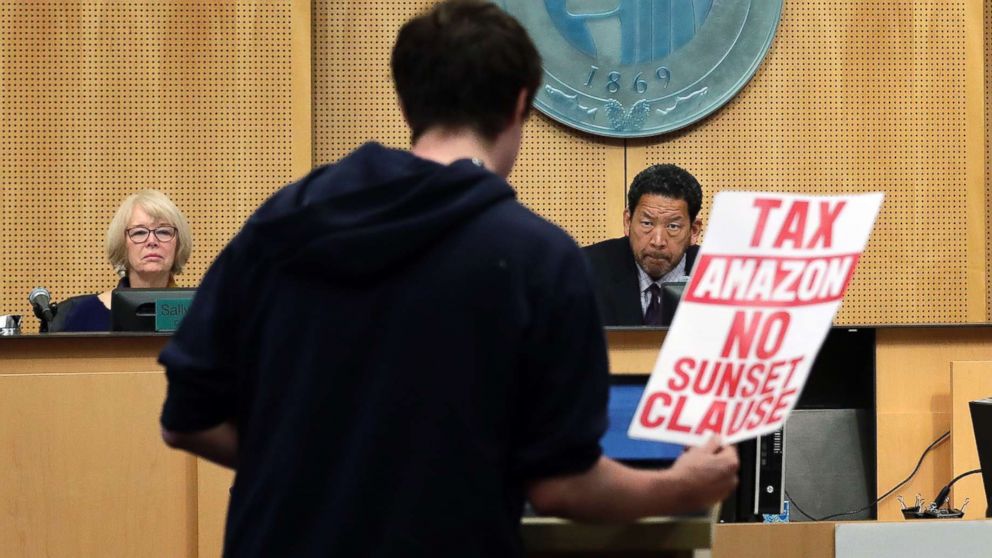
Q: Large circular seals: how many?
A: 1